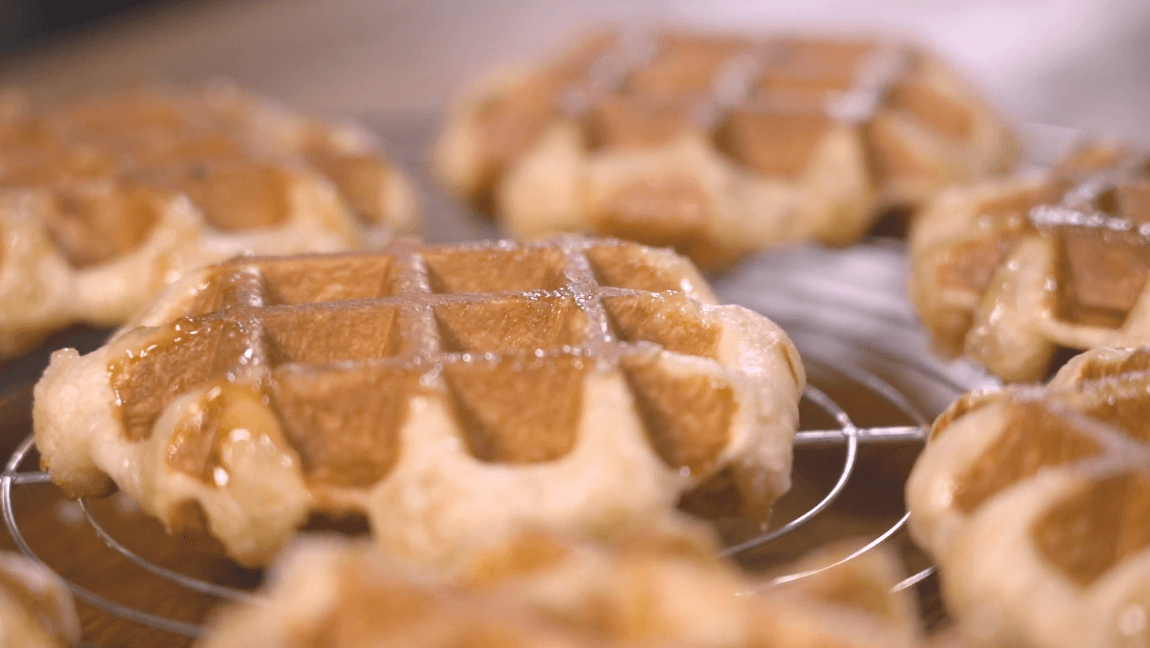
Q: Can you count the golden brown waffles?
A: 7